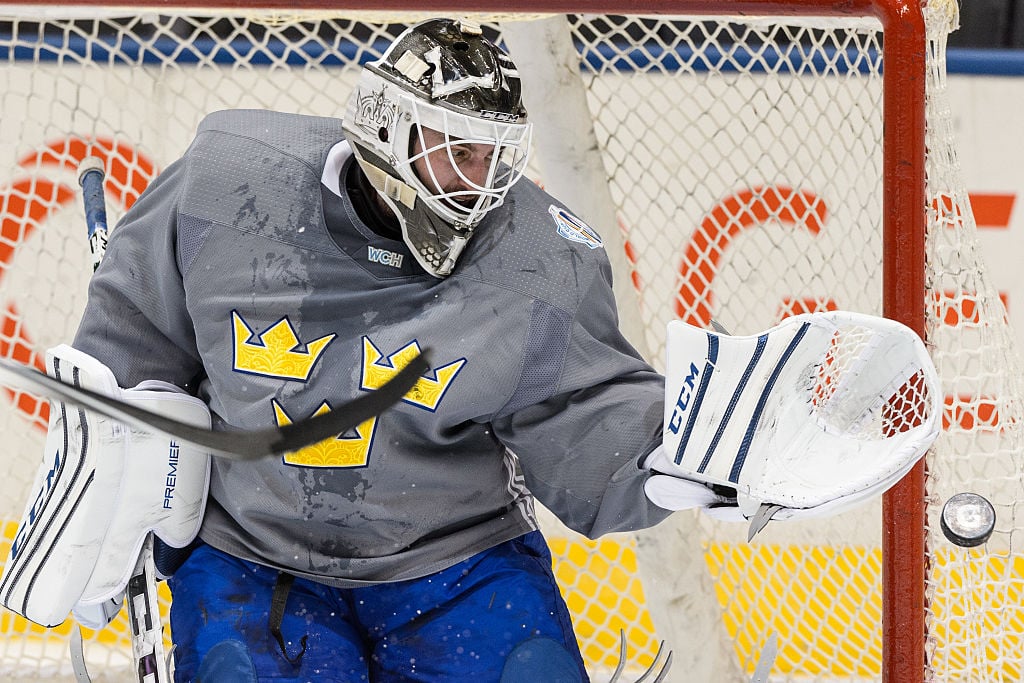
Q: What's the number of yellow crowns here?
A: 3